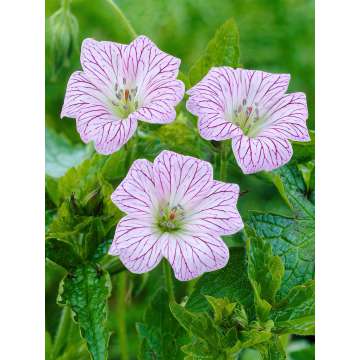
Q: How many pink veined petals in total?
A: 15